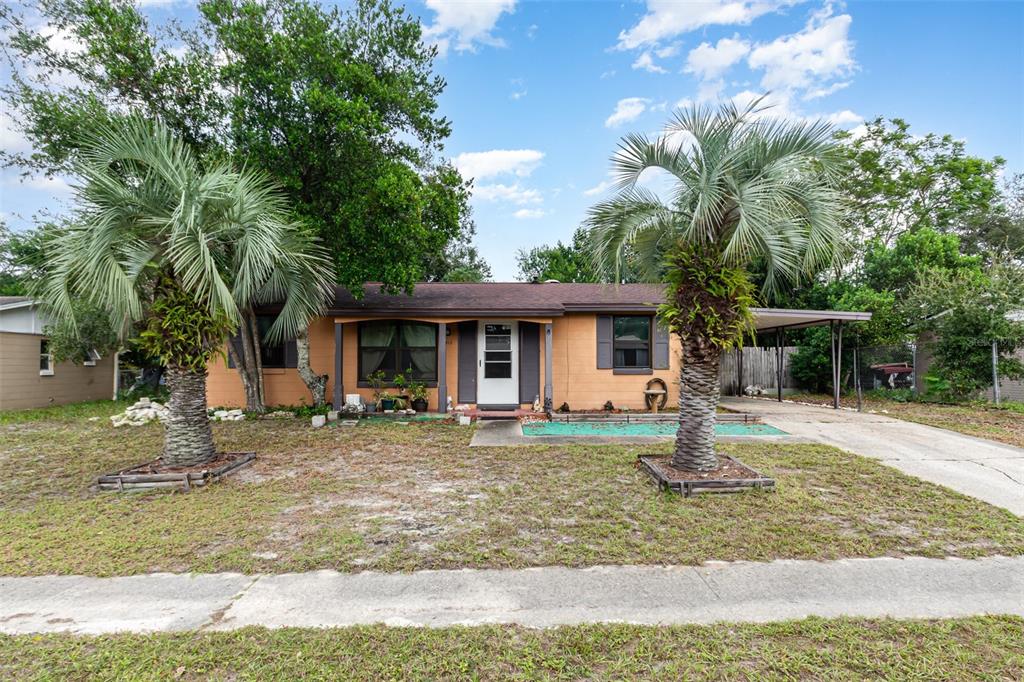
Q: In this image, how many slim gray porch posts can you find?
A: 3